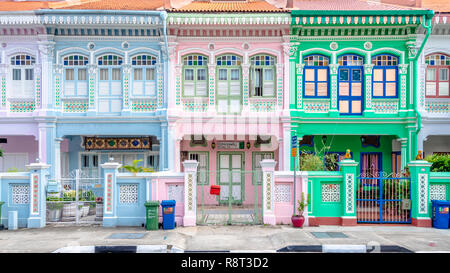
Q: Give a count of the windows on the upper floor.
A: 11